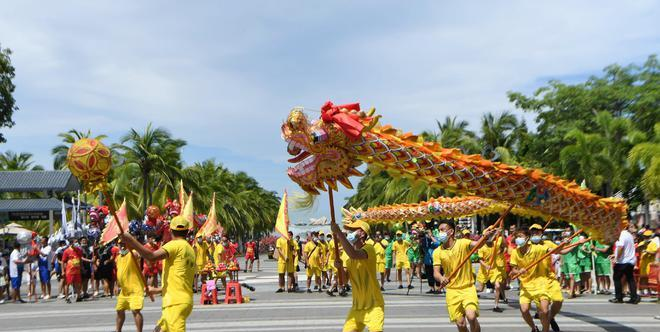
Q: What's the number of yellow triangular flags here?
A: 4